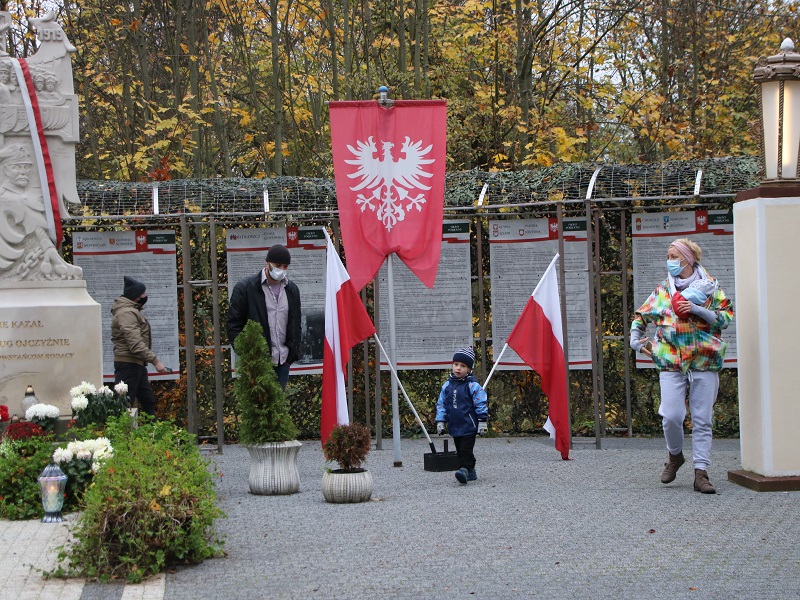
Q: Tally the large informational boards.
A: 5